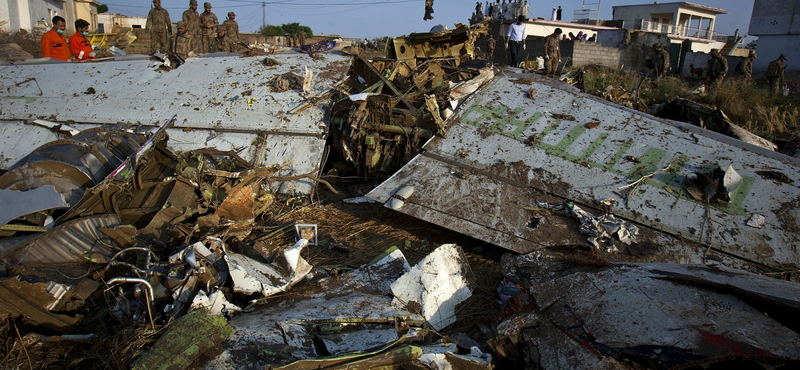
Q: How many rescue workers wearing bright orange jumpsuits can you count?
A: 2